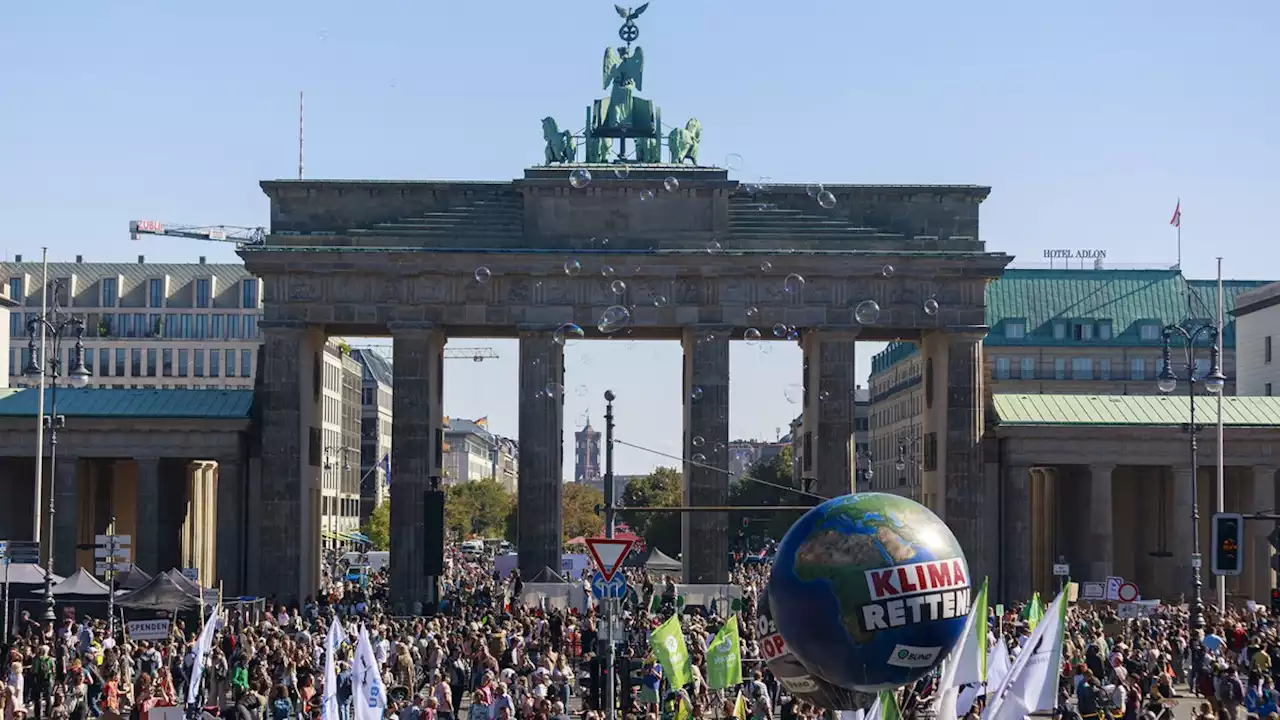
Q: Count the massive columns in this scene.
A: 6